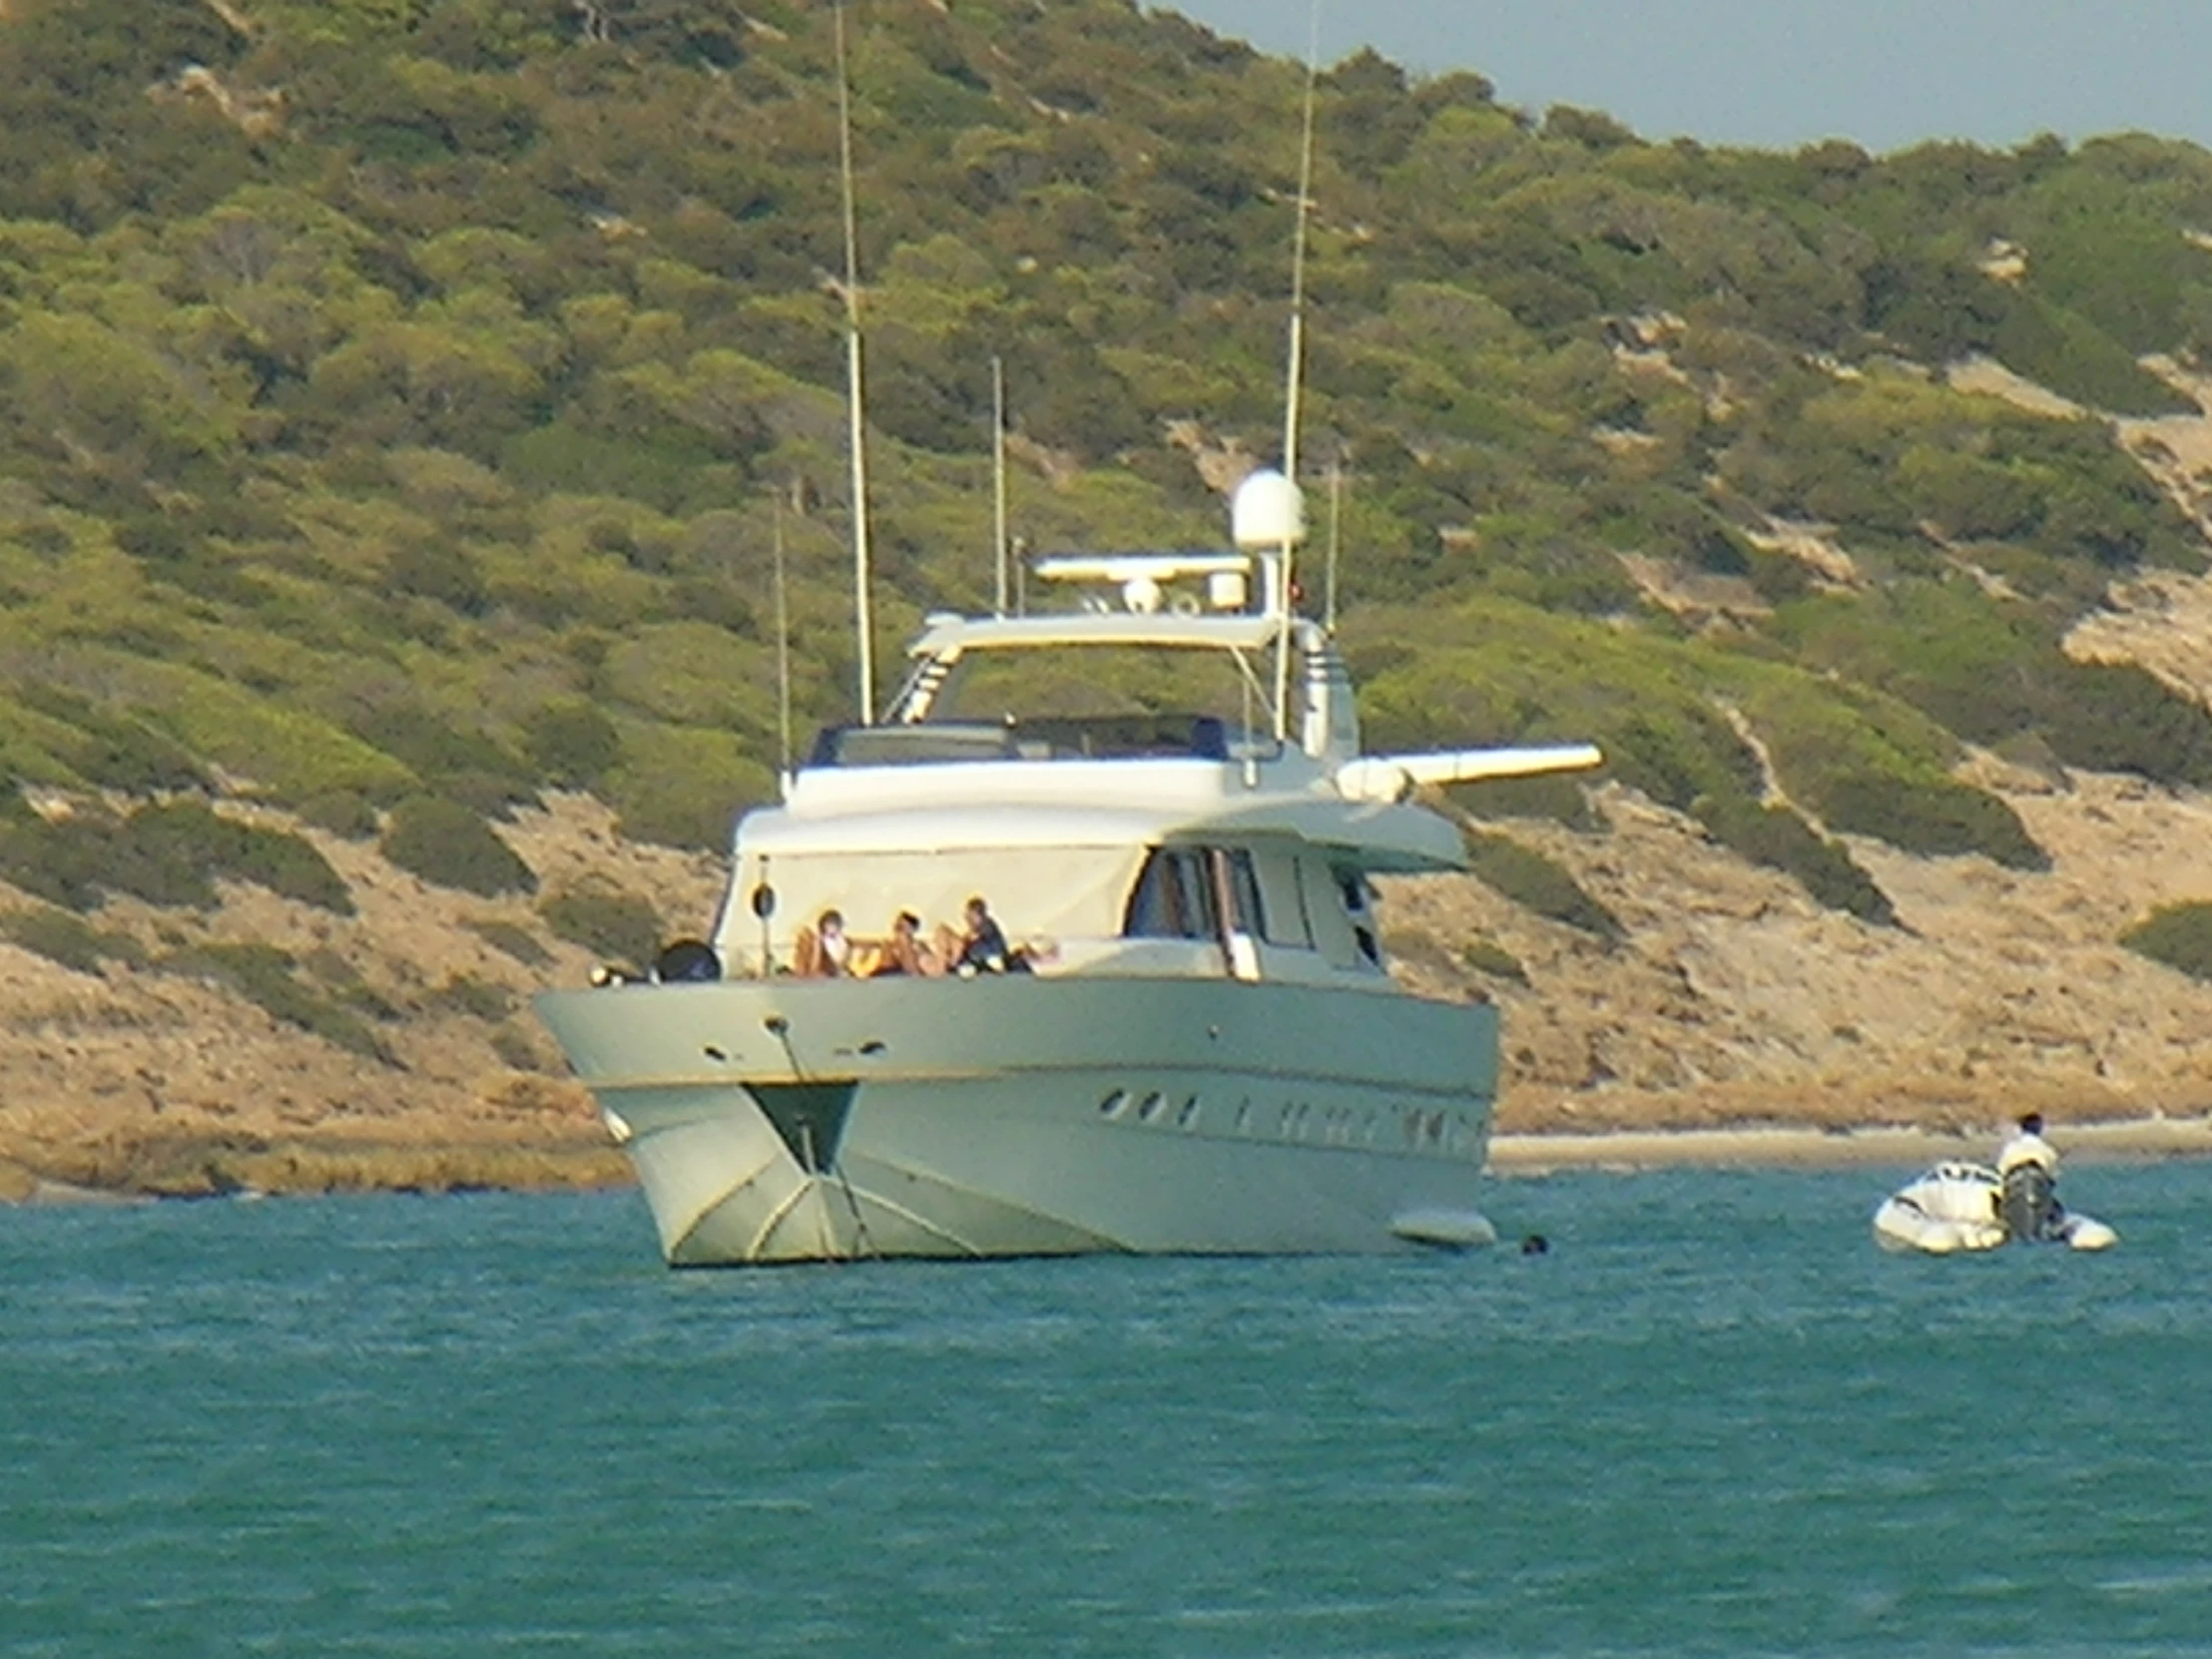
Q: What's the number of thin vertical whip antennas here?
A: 5